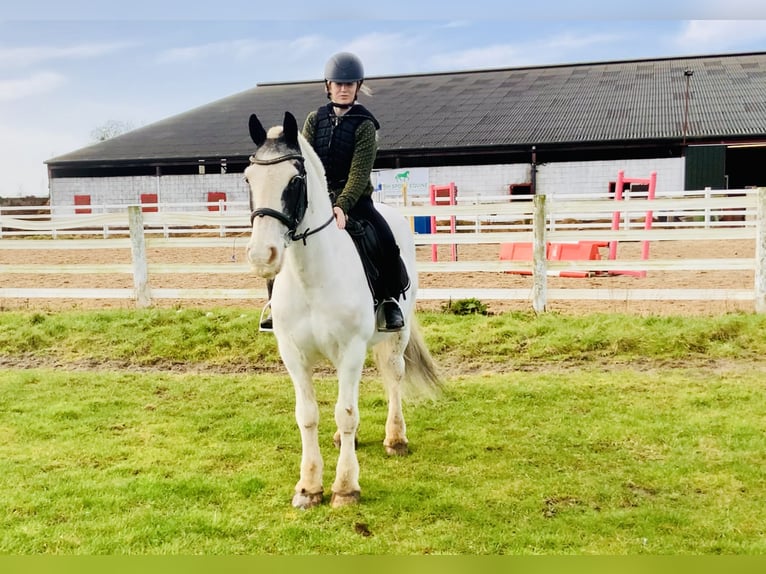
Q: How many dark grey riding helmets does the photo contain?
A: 1